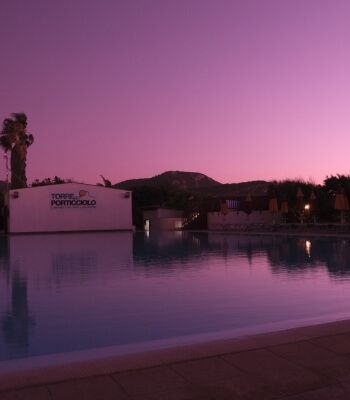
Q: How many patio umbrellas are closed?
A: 7